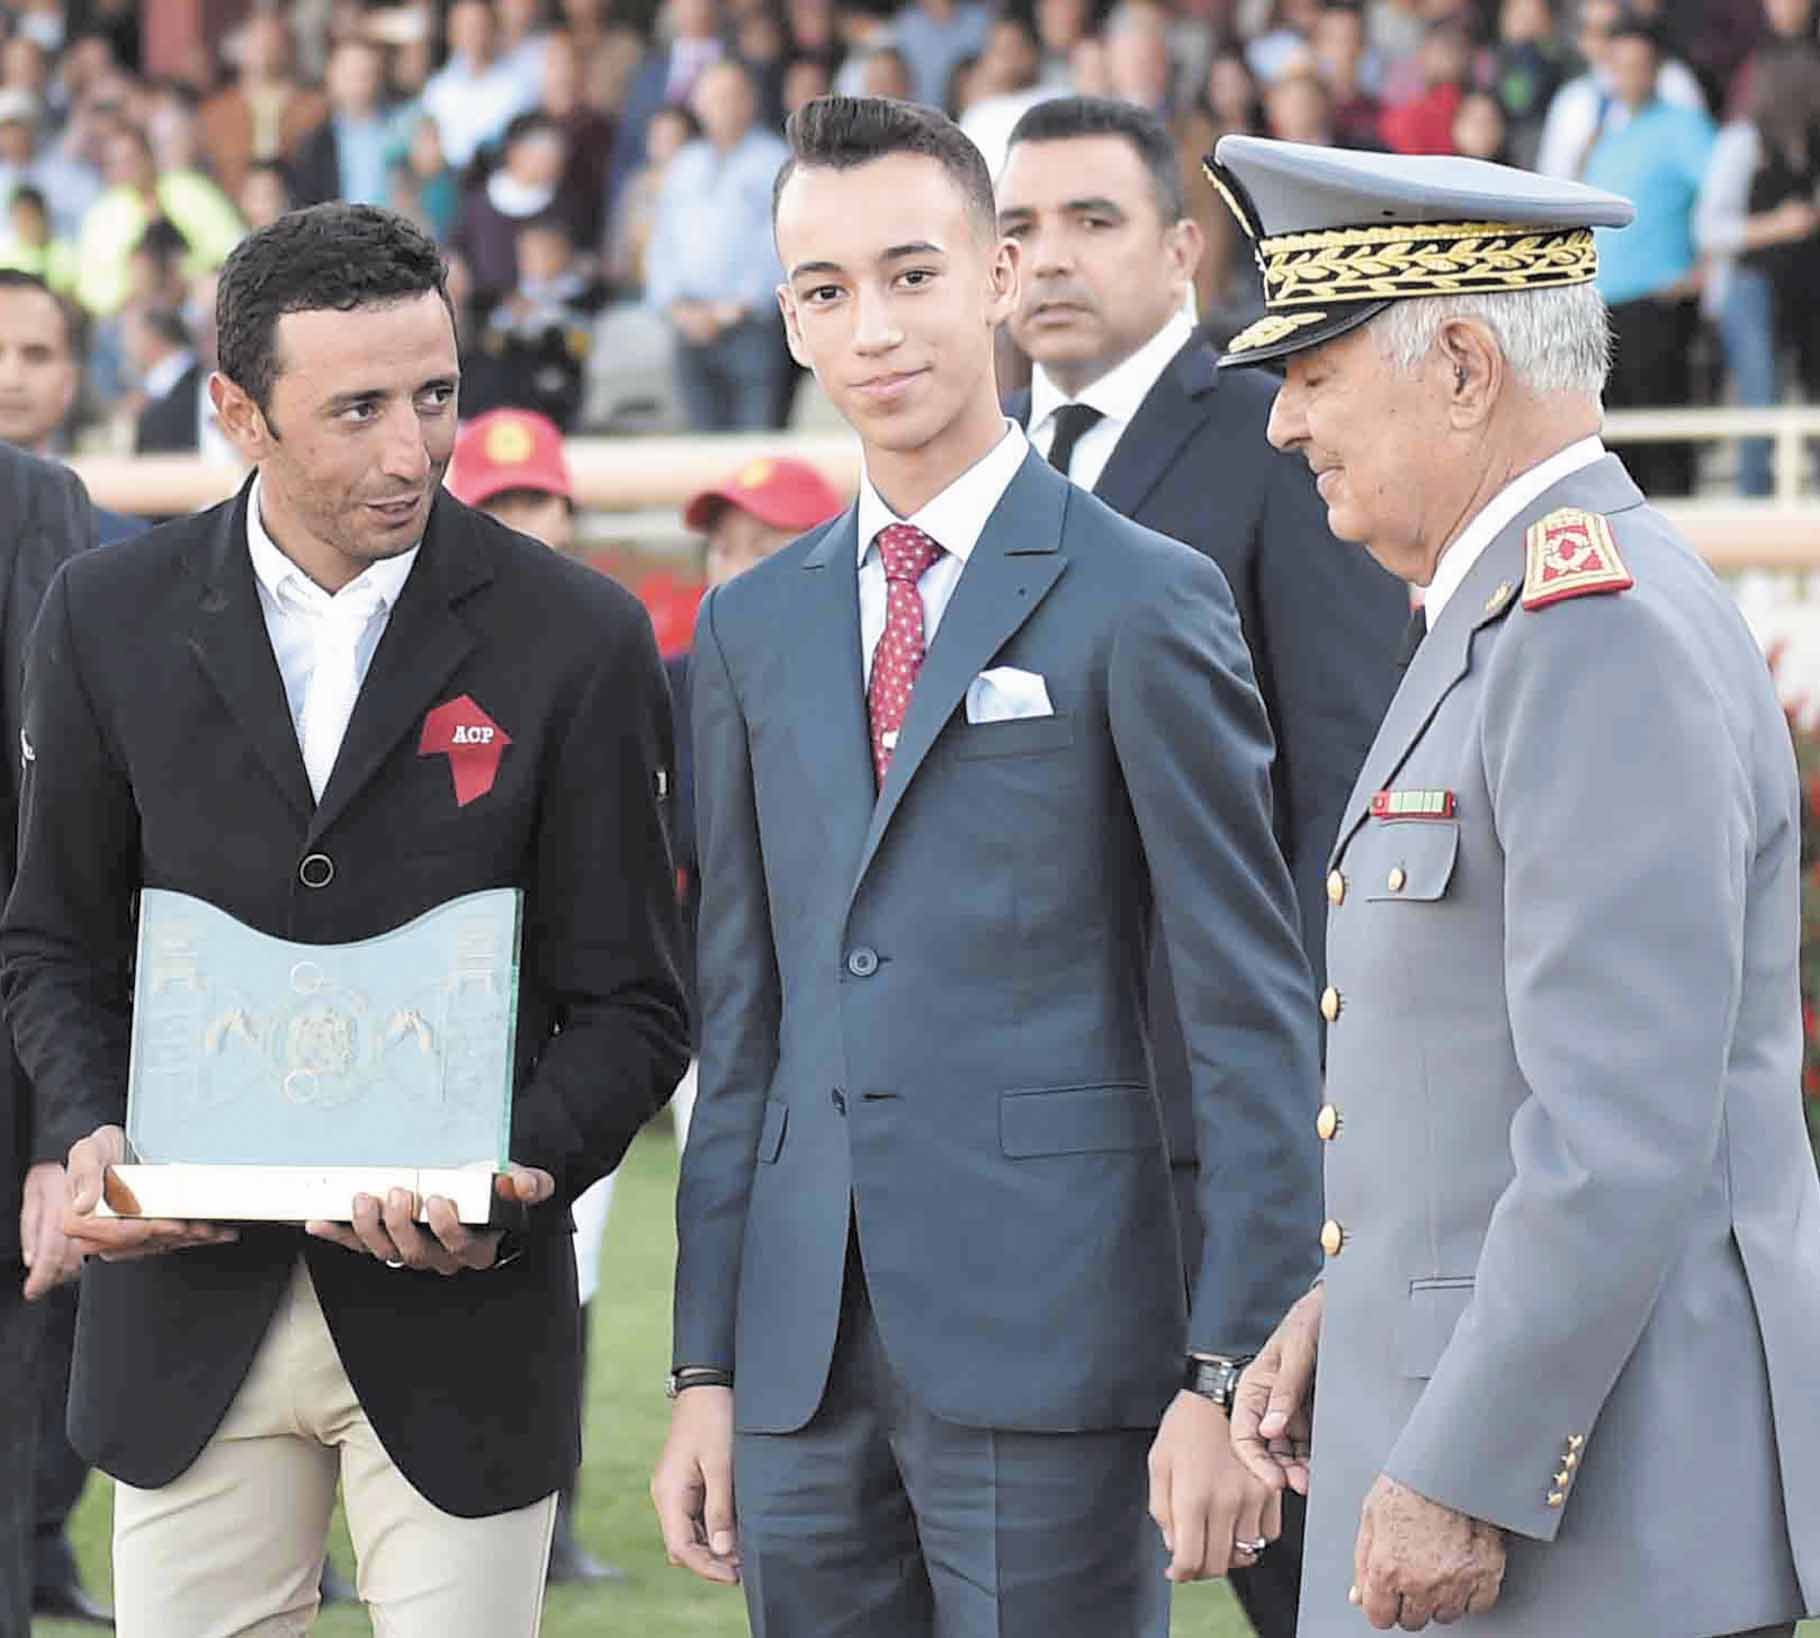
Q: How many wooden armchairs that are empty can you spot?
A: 0